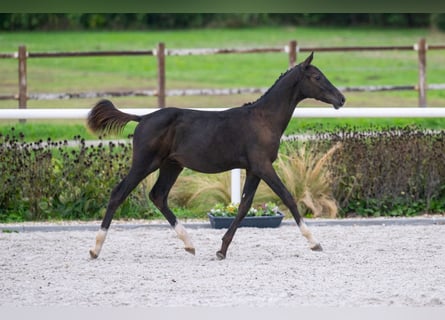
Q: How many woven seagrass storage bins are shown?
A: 0